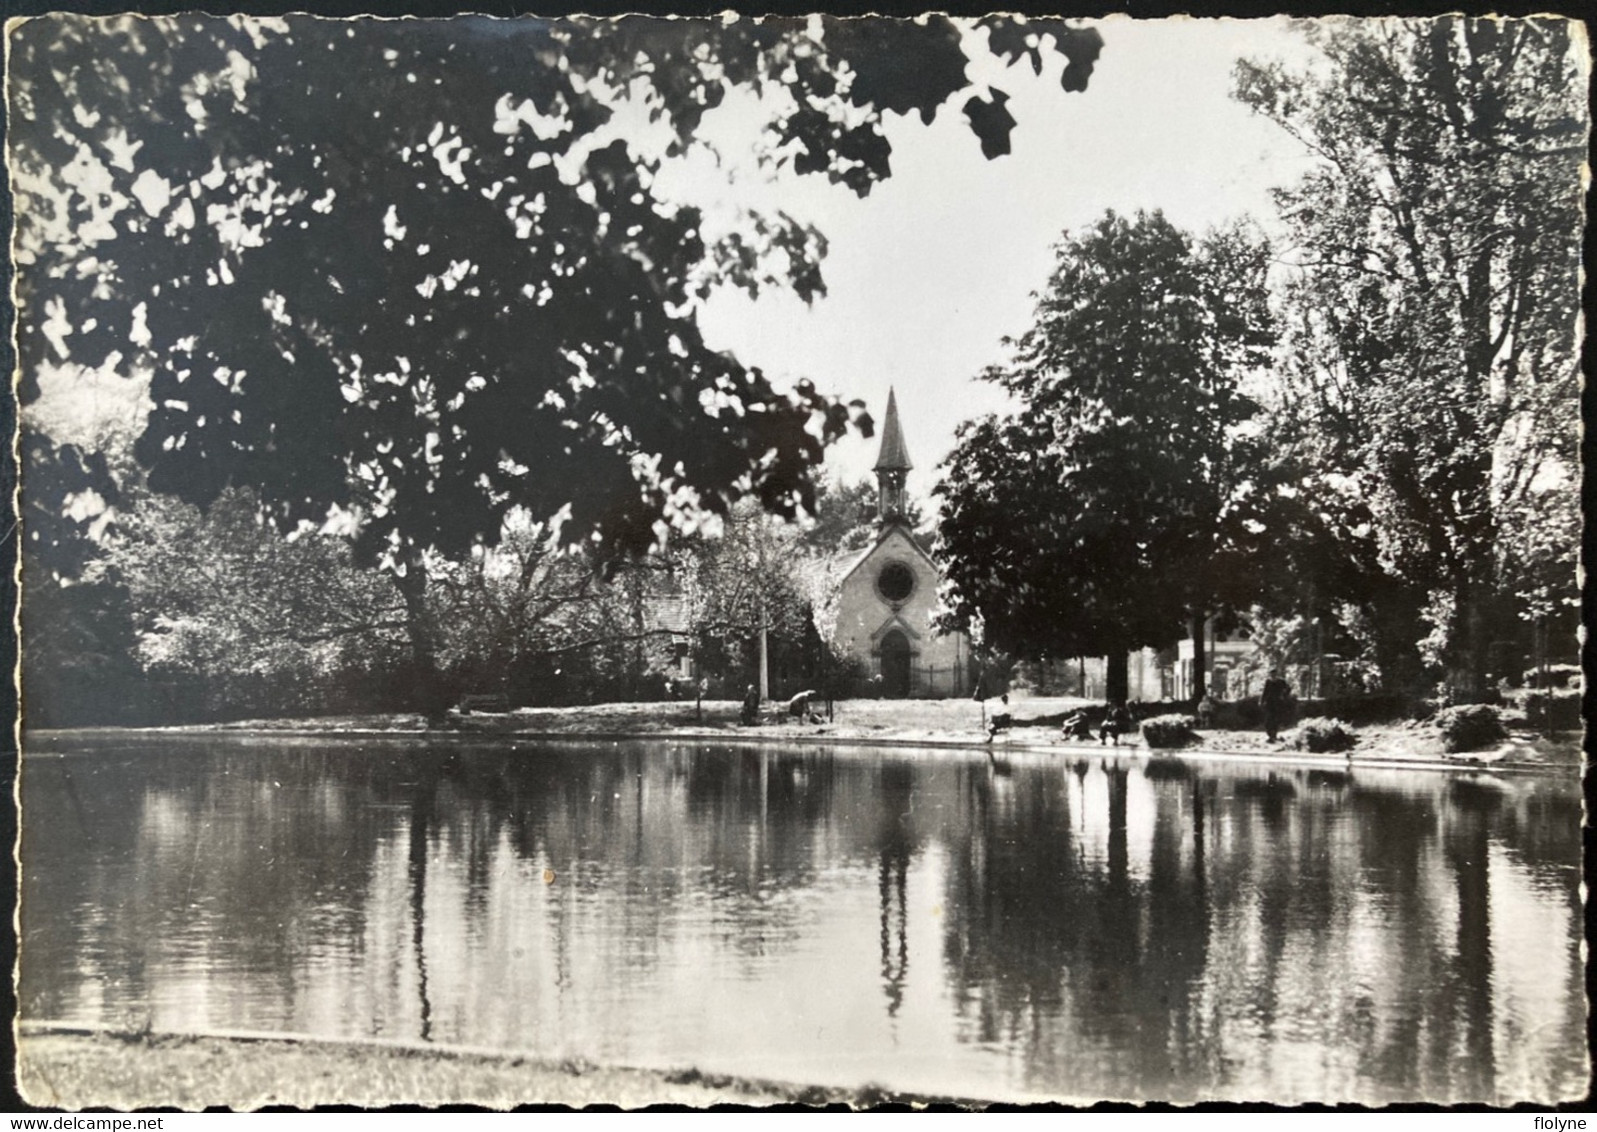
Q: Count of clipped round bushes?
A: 3